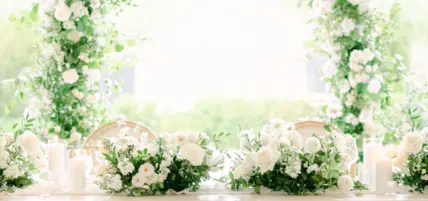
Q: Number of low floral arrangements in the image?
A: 4